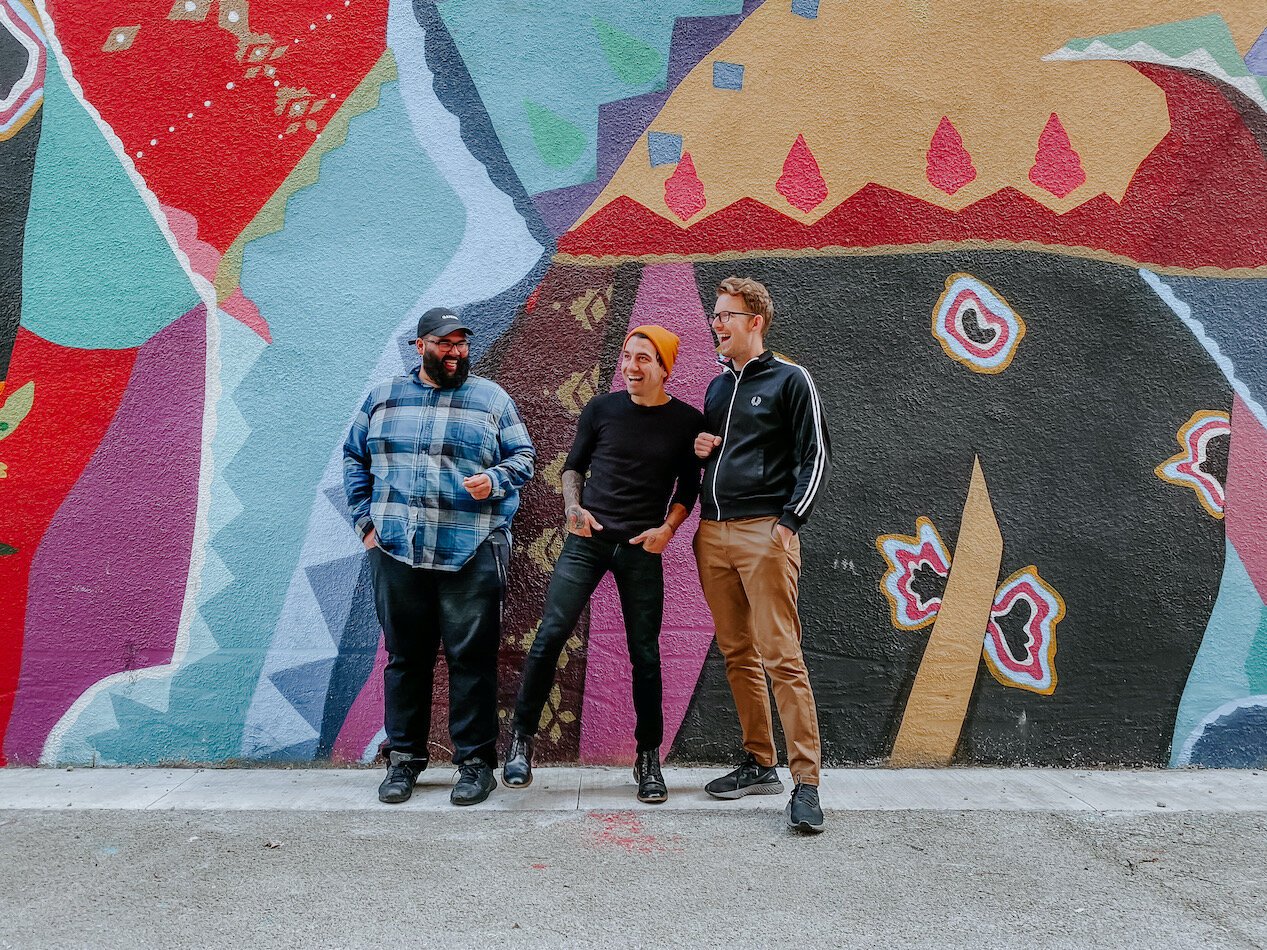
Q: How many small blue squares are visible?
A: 3